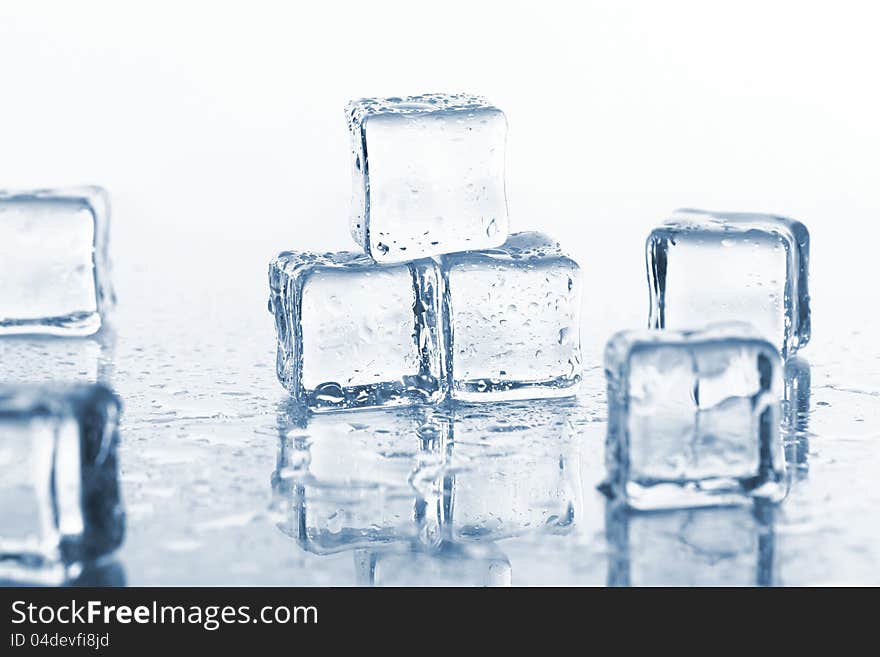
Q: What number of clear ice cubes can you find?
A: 7